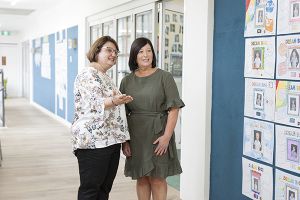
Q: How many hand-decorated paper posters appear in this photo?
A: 10